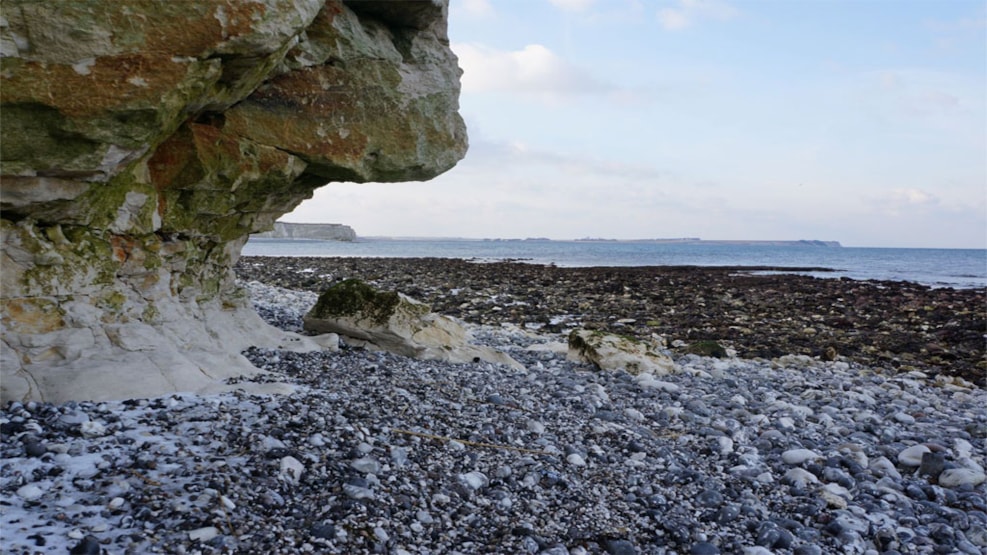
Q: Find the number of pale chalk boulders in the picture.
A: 2